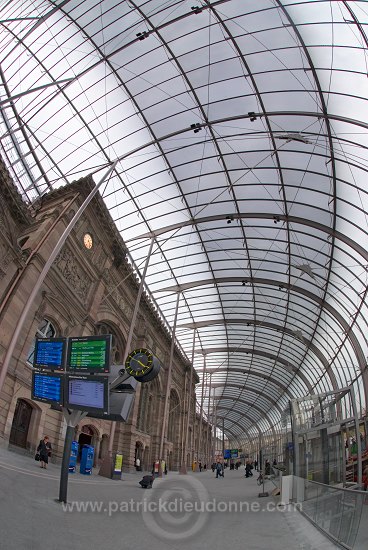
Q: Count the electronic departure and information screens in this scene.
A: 4